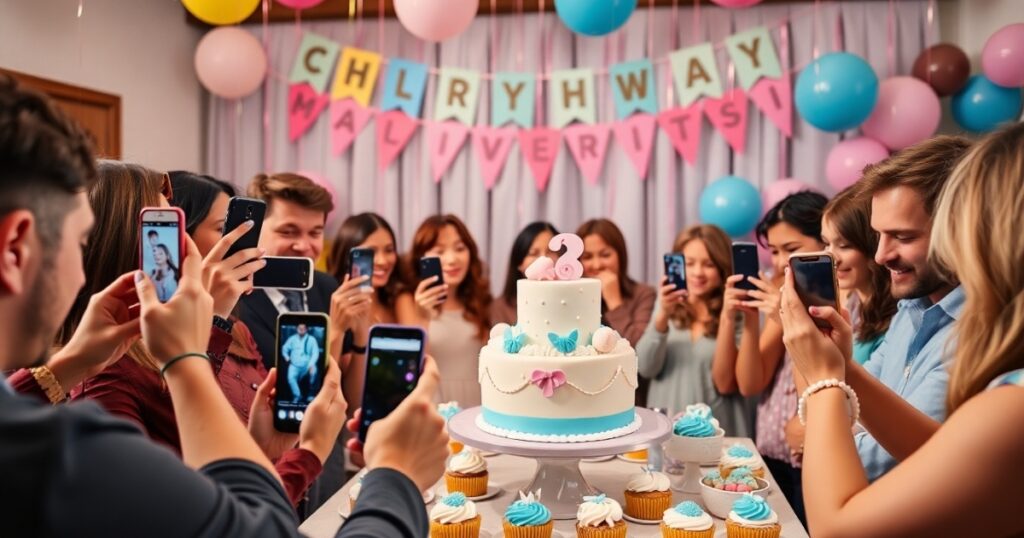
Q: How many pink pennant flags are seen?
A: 11